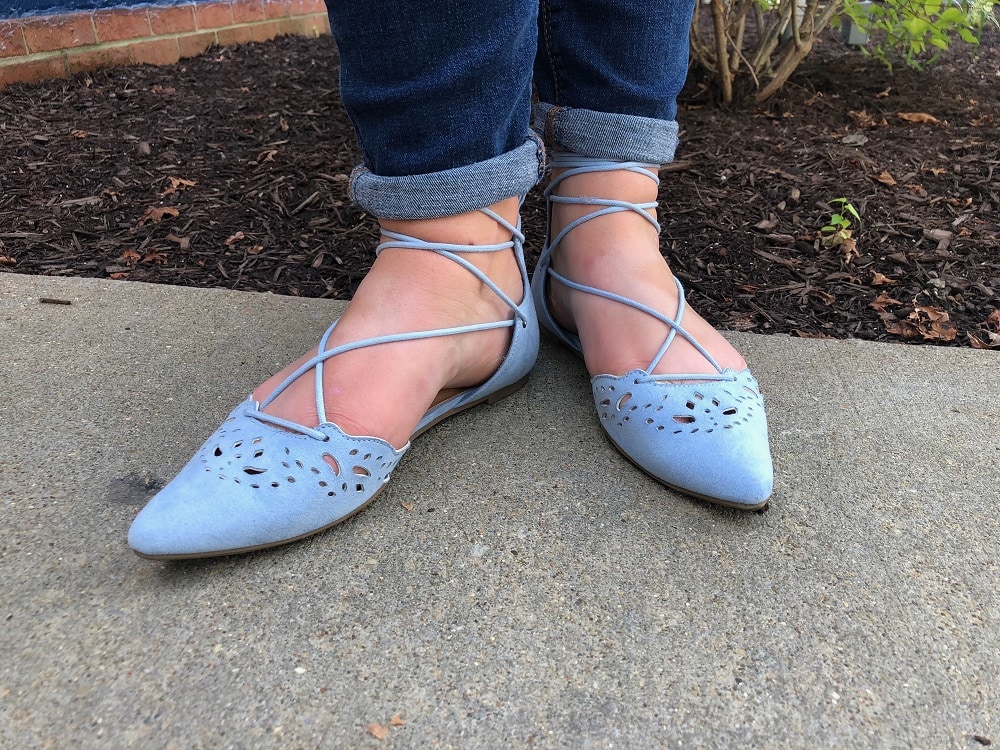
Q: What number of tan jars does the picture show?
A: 0